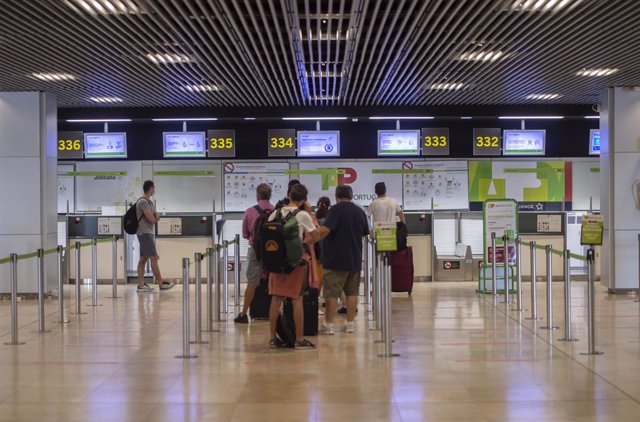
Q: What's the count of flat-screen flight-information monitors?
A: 6